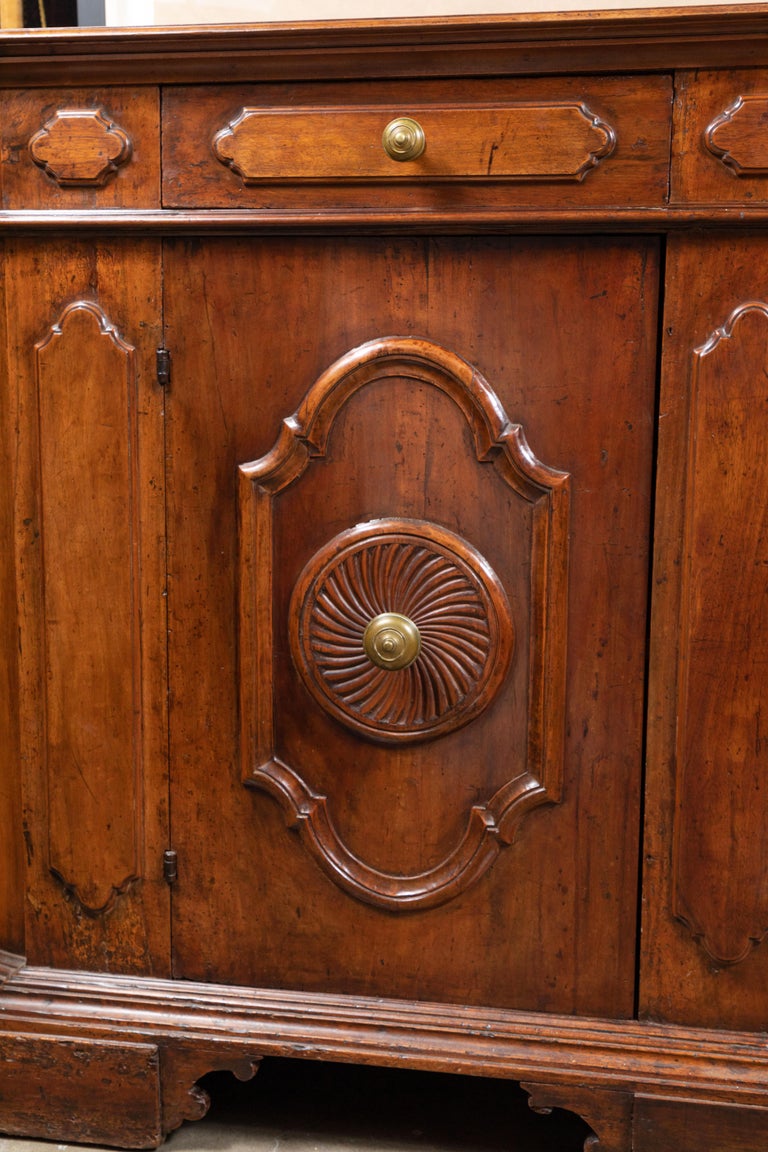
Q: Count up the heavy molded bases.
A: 1